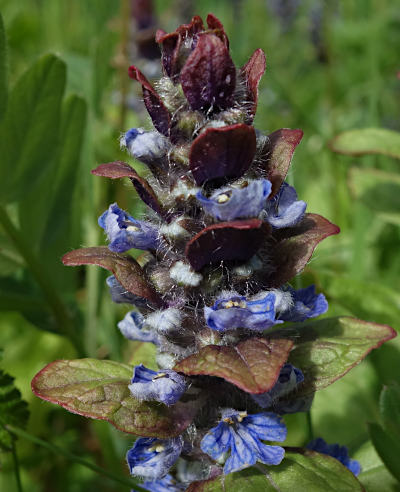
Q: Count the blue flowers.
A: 14